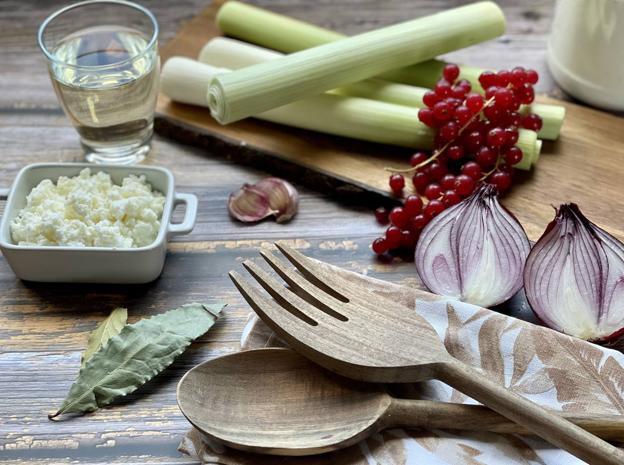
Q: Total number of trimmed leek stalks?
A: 4